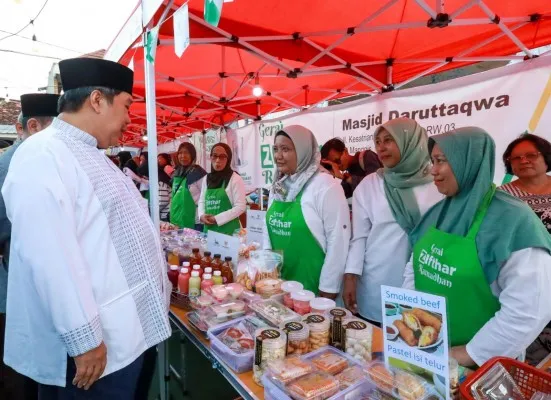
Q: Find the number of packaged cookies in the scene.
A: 5